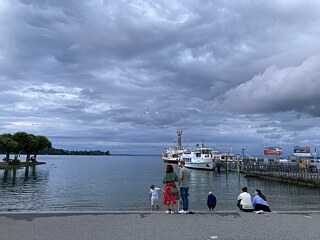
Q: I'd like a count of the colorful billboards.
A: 2